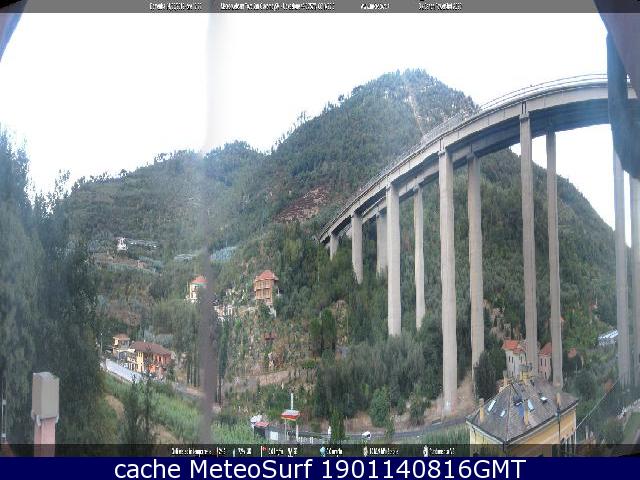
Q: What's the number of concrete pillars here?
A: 11